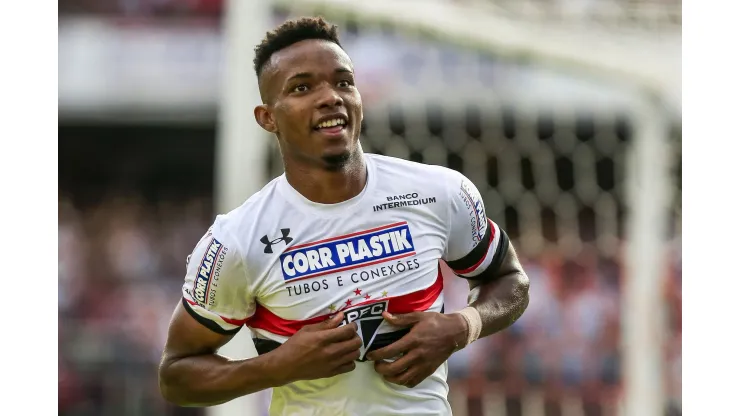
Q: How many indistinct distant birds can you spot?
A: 0